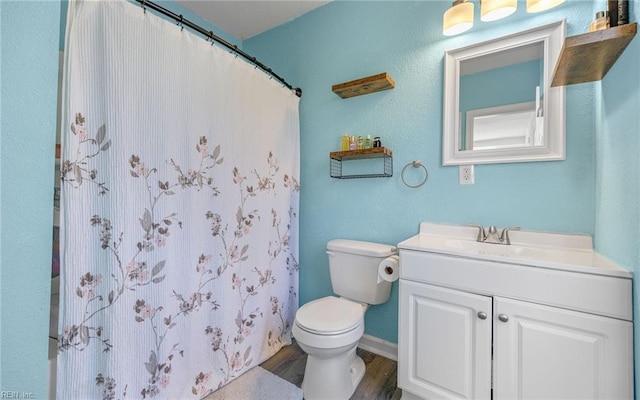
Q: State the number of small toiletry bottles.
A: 5